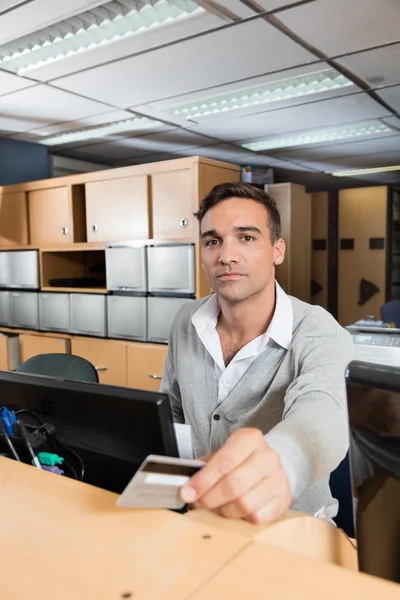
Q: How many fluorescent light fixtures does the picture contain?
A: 5